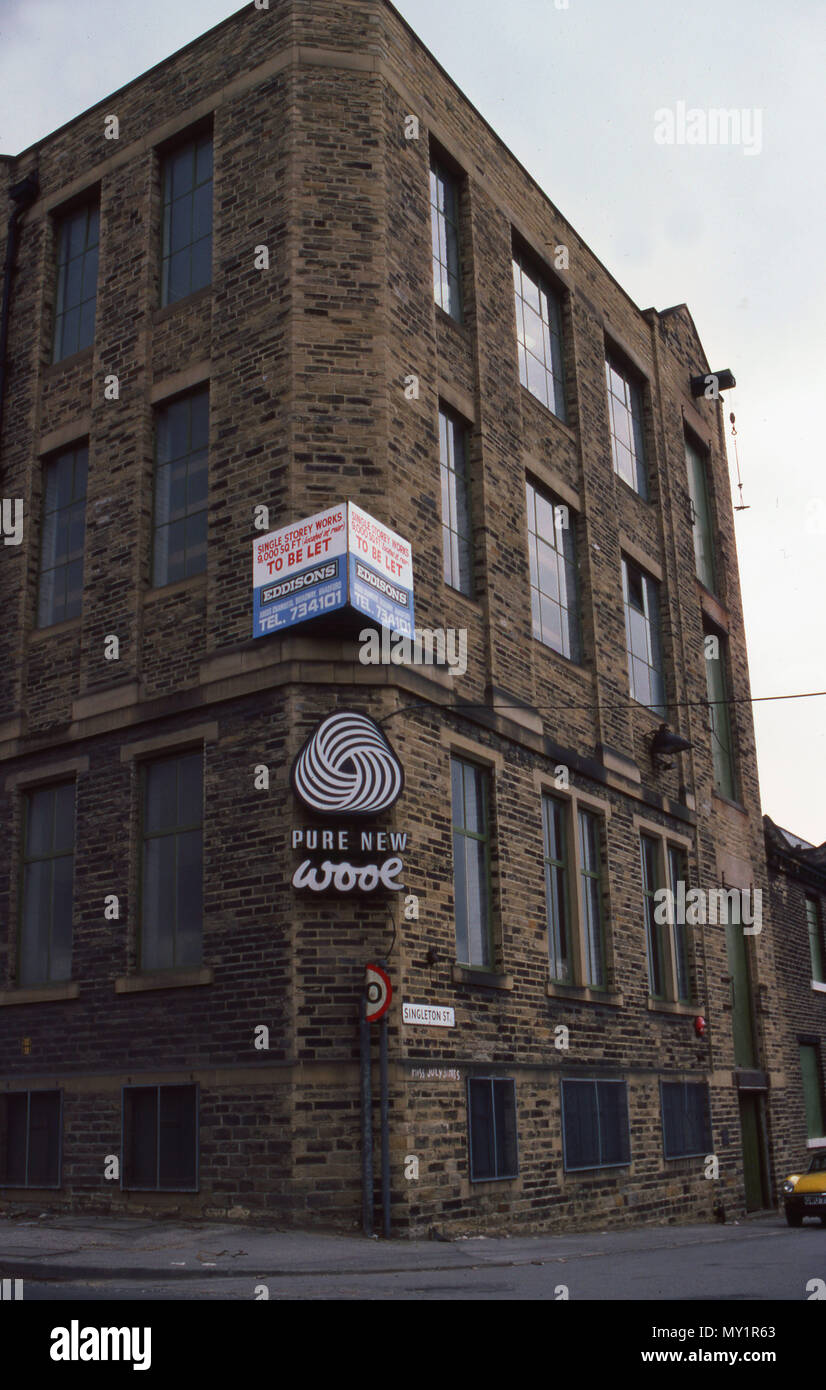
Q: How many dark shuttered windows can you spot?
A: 5